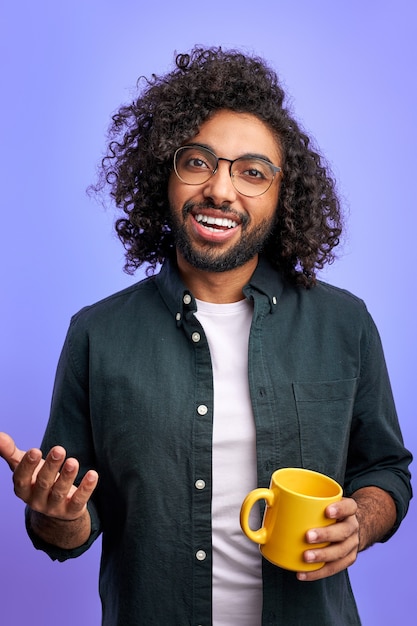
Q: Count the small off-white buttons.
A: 7